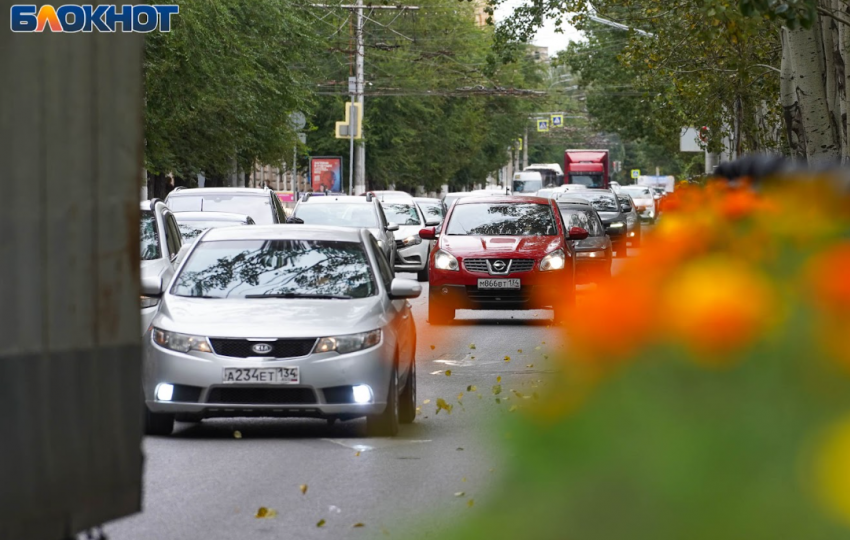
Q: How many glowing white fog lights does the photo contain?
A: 2